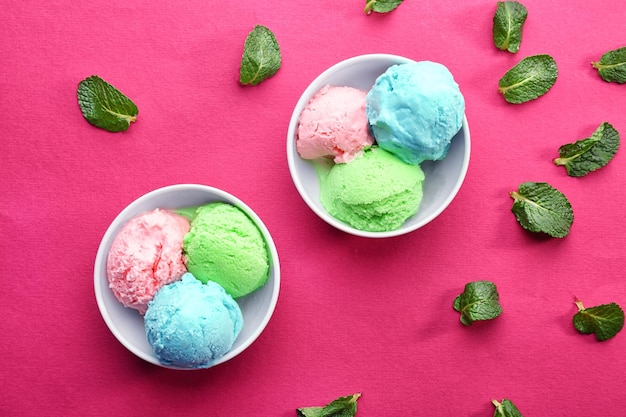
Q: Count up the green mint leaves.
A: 12